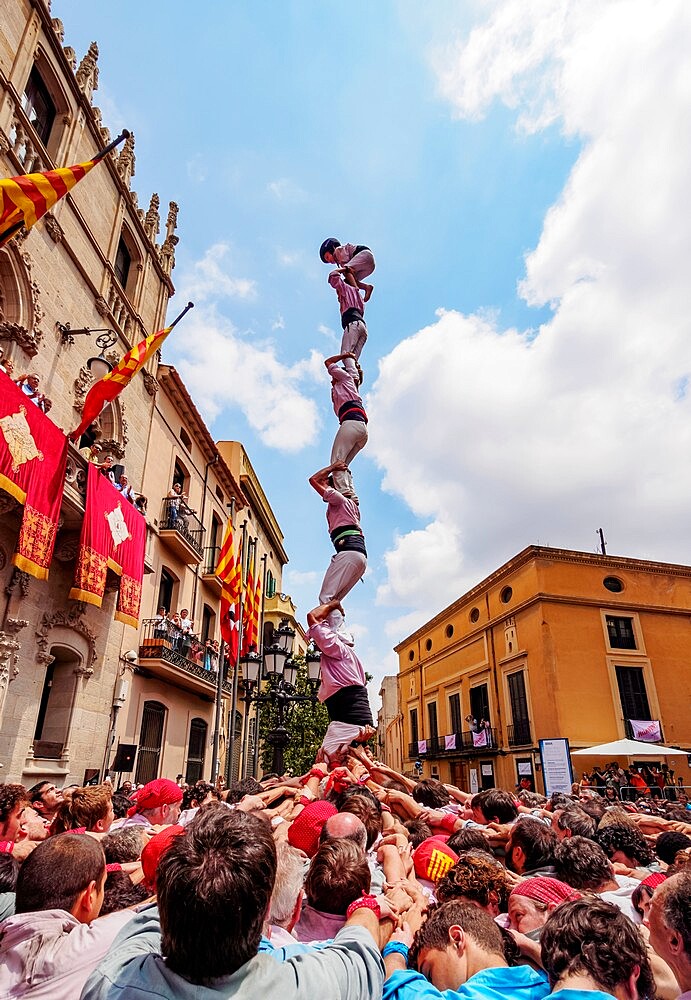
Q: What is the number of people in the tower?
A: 5